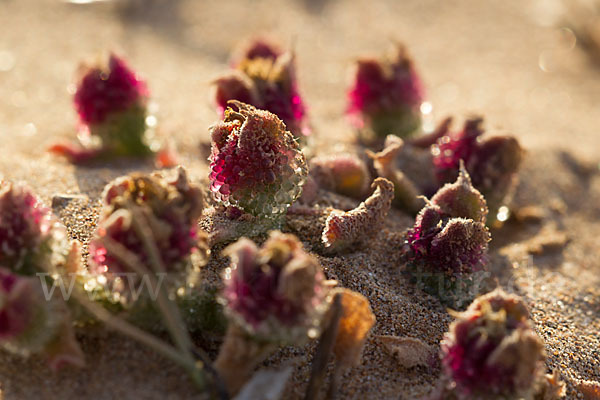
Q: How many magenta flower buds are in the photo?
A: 11